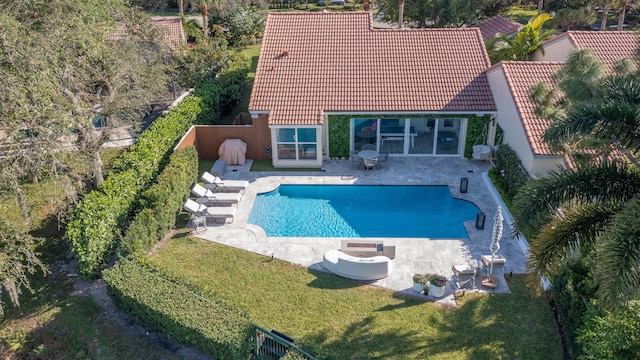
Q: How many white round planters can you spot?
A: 2